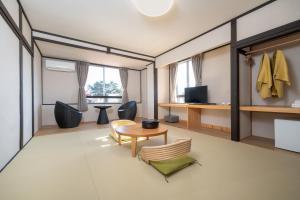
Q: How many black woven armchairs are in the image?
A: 2